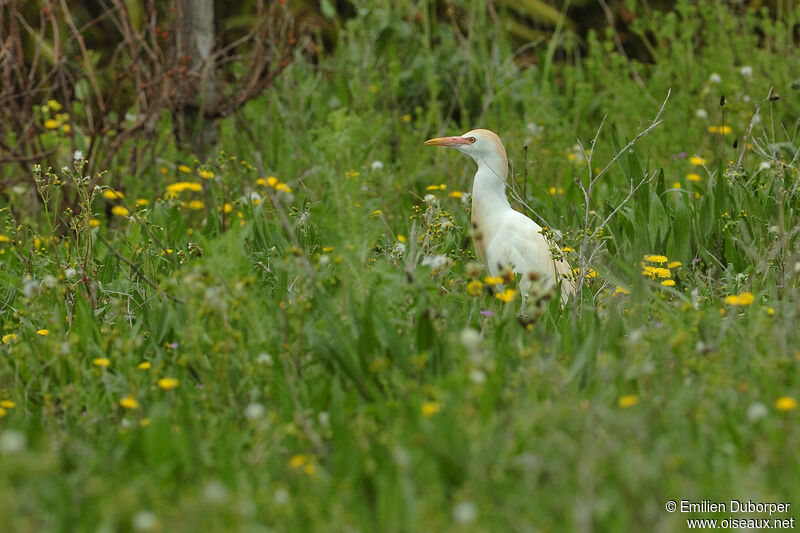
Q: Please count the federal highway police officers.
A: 0